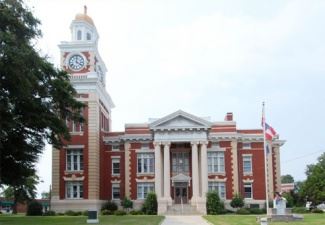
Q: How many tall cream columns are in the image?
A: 4